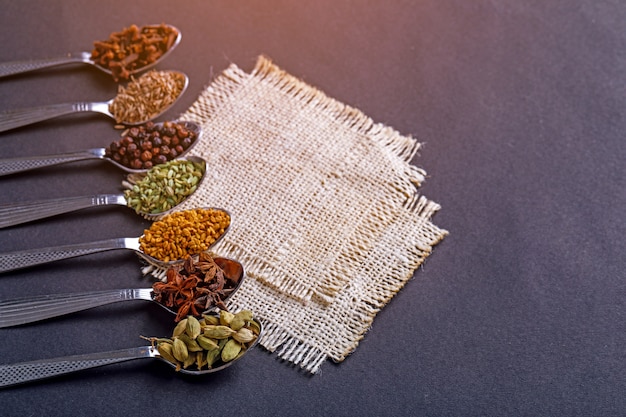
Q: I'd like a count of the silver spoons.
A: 7